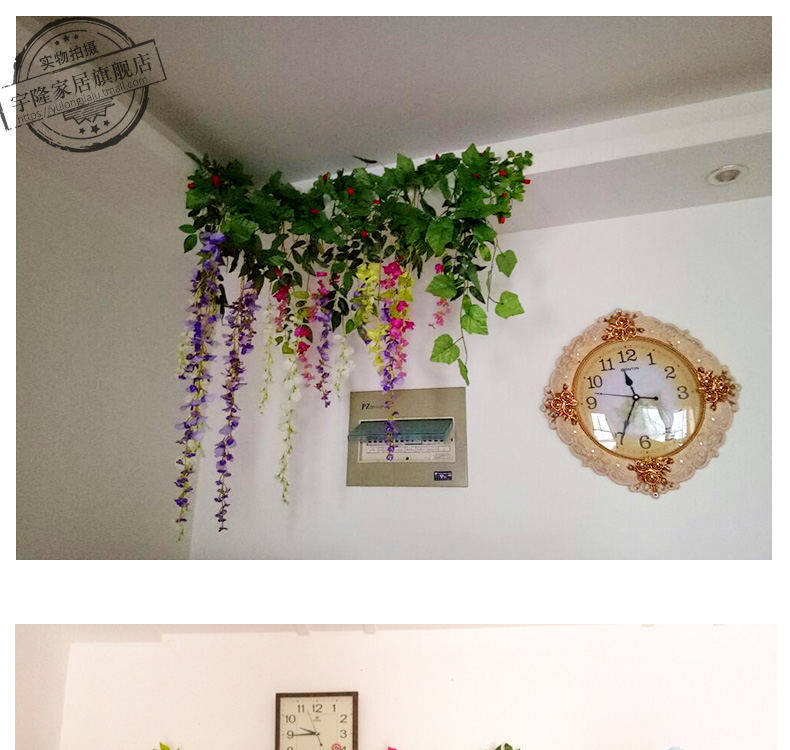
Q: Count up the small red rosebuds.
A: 14